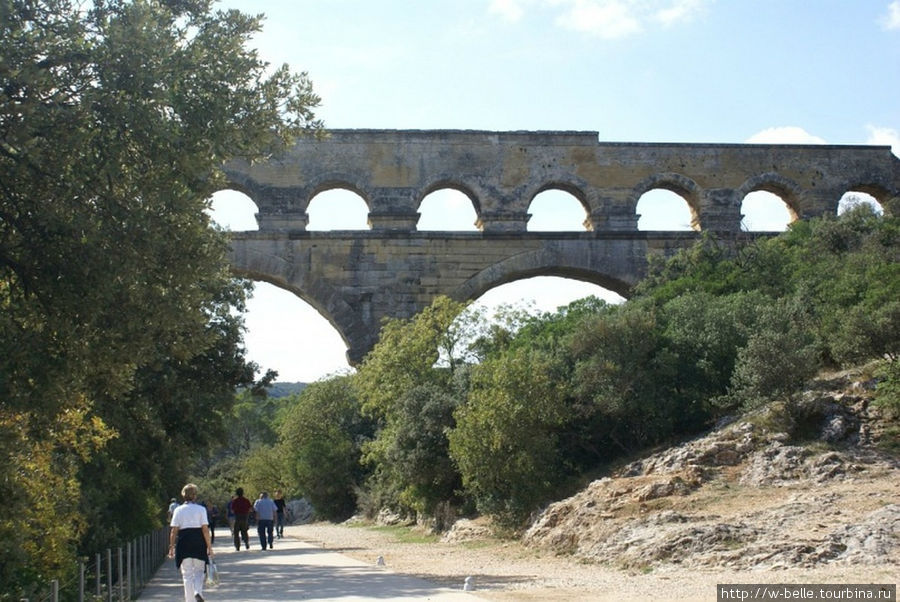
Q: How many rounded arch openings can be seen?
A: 9